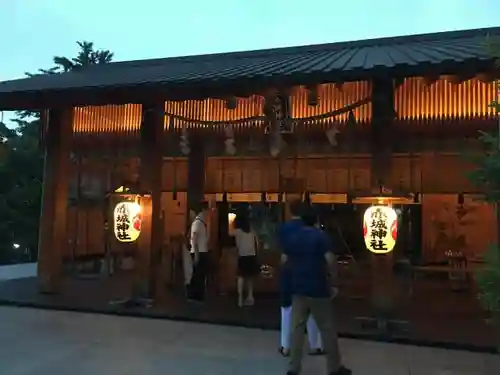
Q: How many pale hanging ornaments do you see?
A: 4